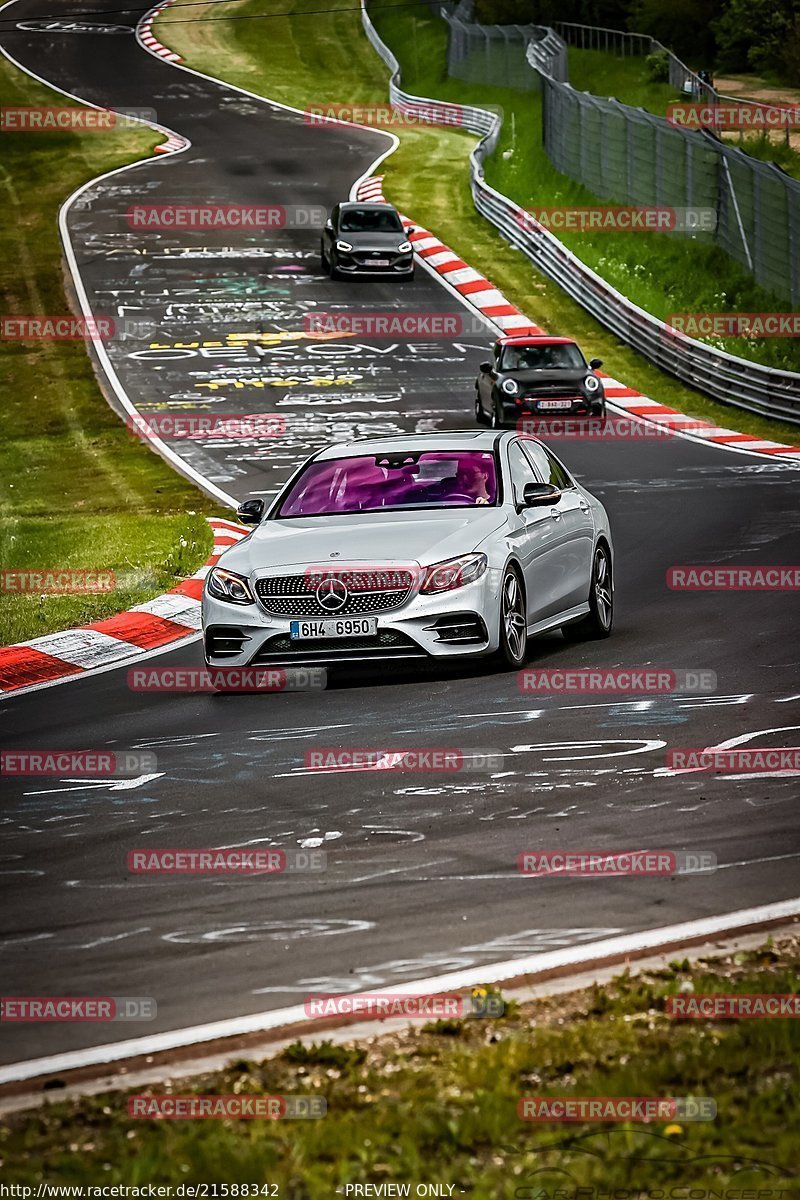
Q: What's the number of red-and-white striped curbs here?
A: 4